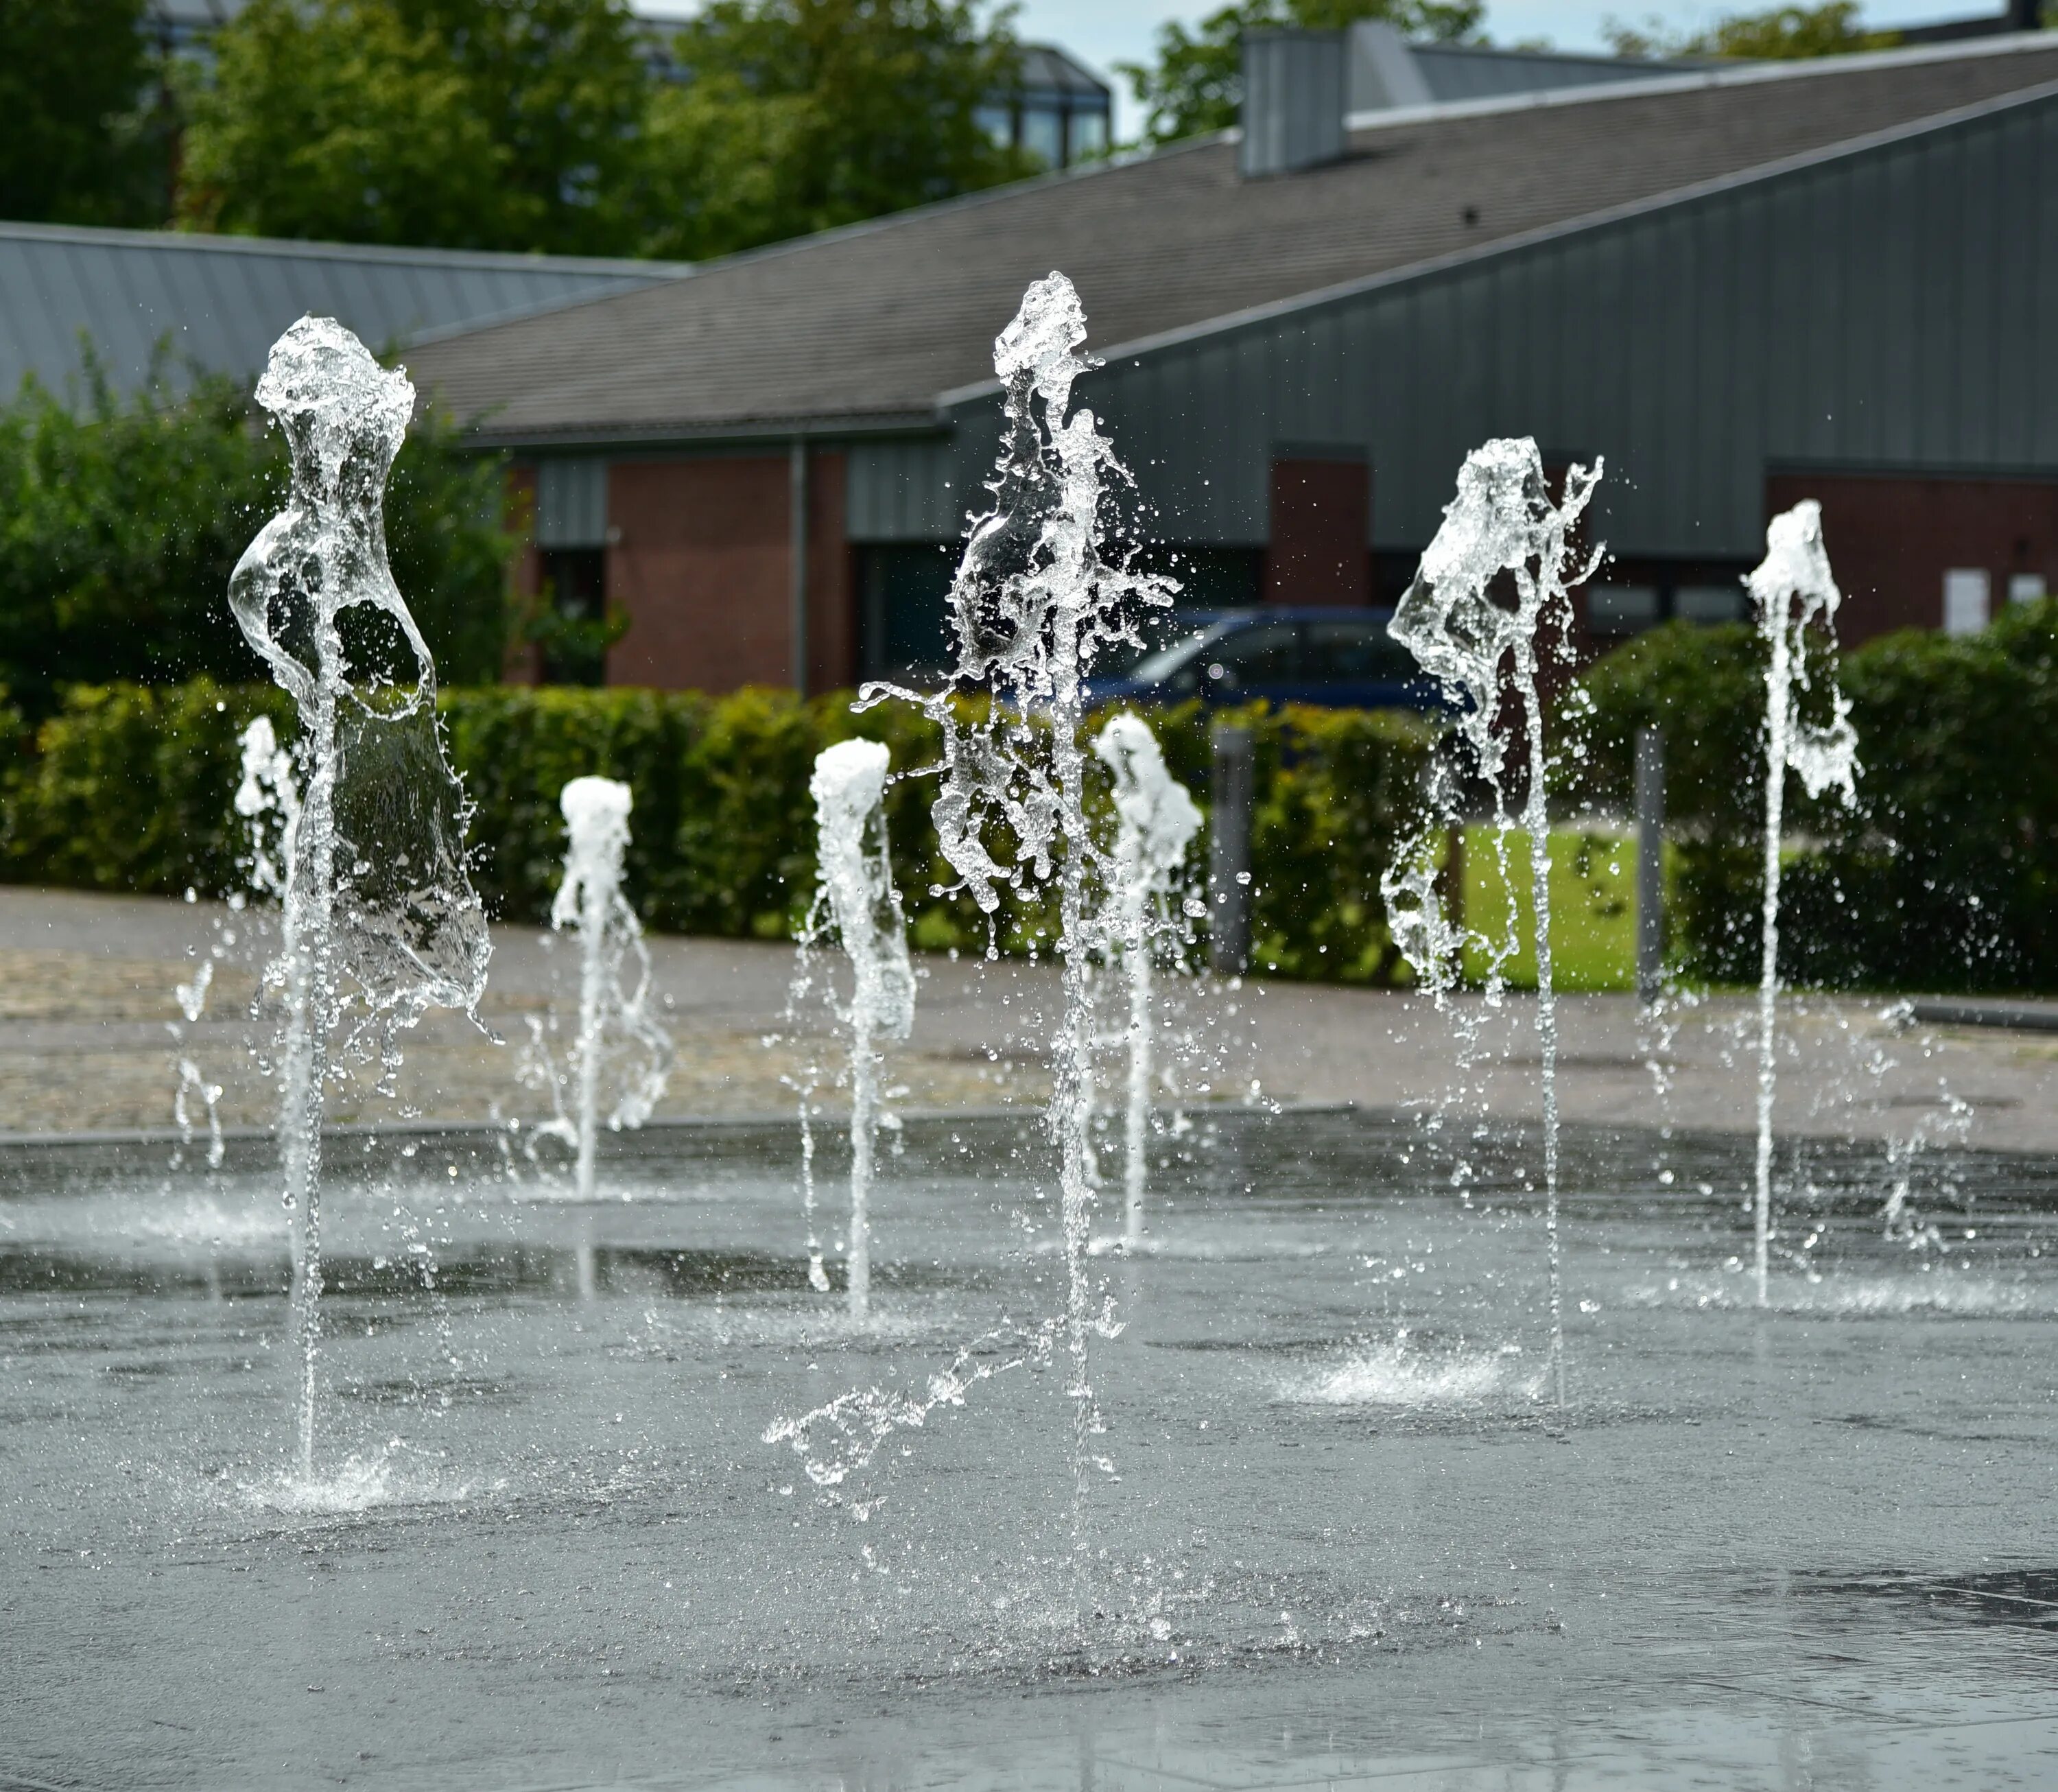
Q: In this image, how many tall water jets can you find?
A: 4